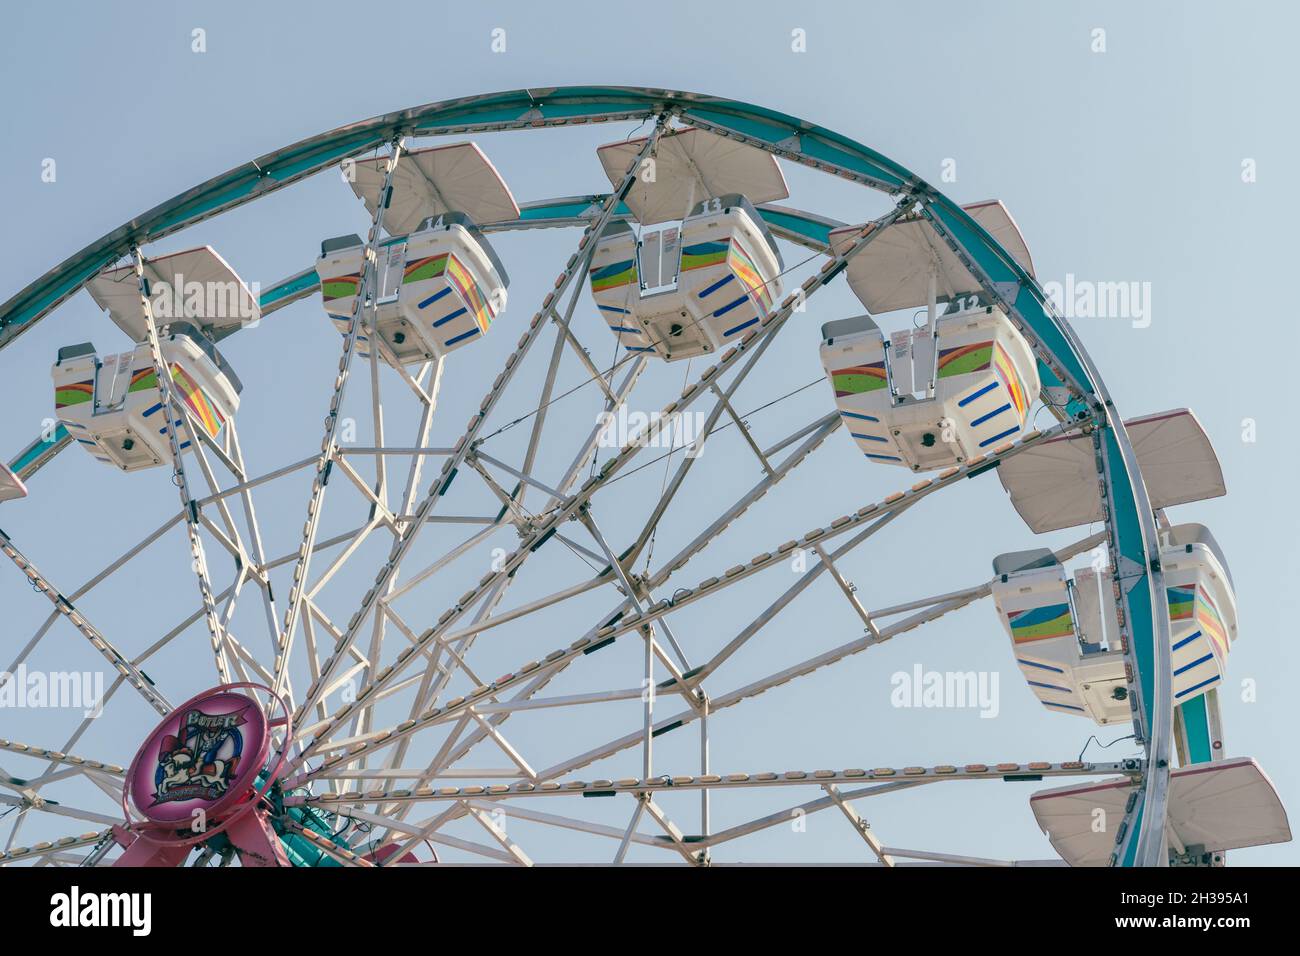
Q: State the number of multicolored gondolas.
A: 5